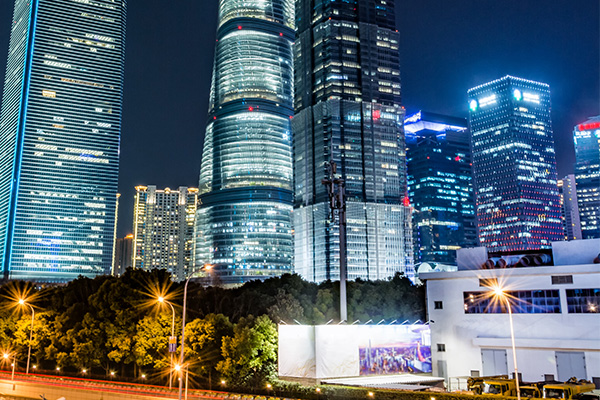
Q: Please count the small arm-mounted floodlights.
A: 11